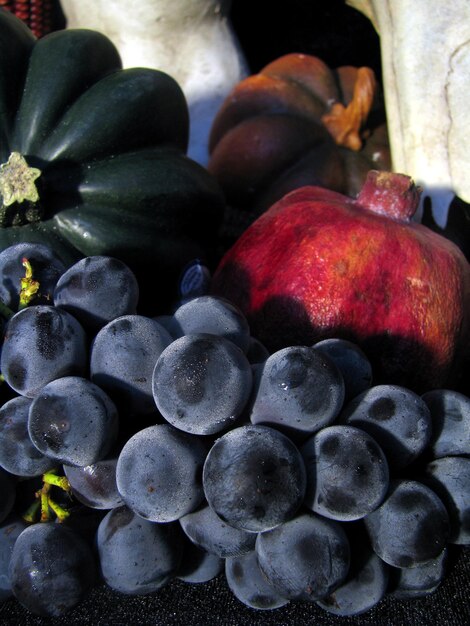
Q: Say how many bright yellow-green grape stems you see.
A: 2